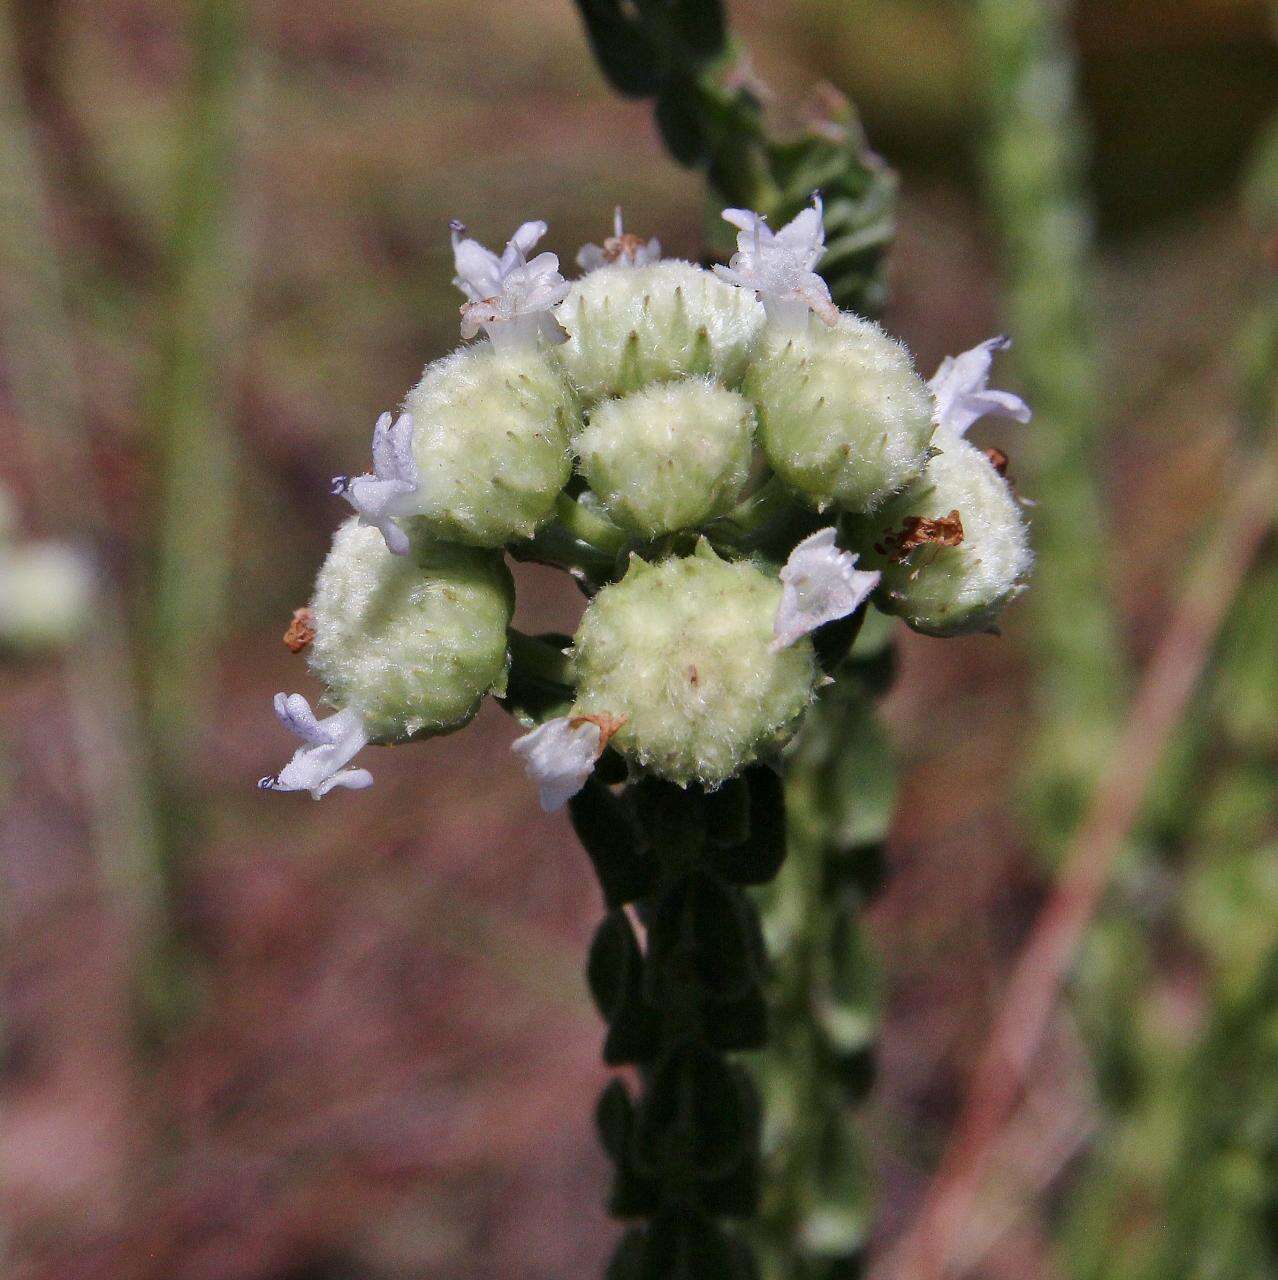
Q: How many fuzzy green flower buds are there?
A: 7